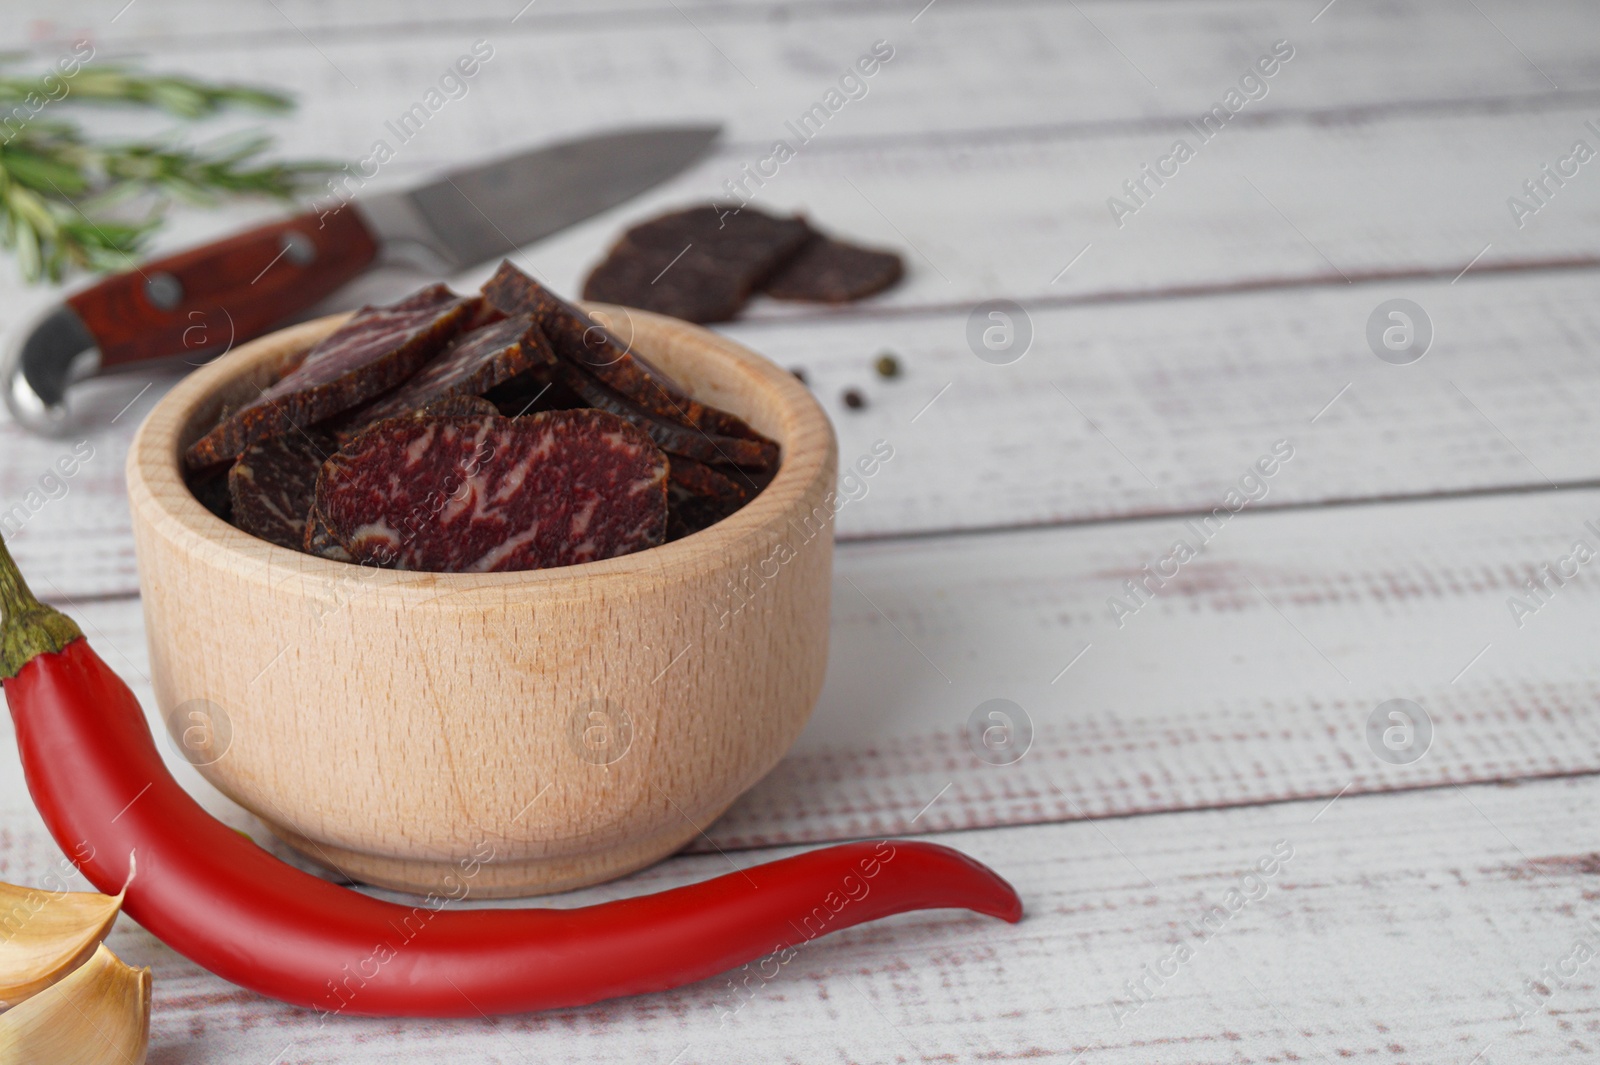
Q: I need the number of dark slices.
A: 2